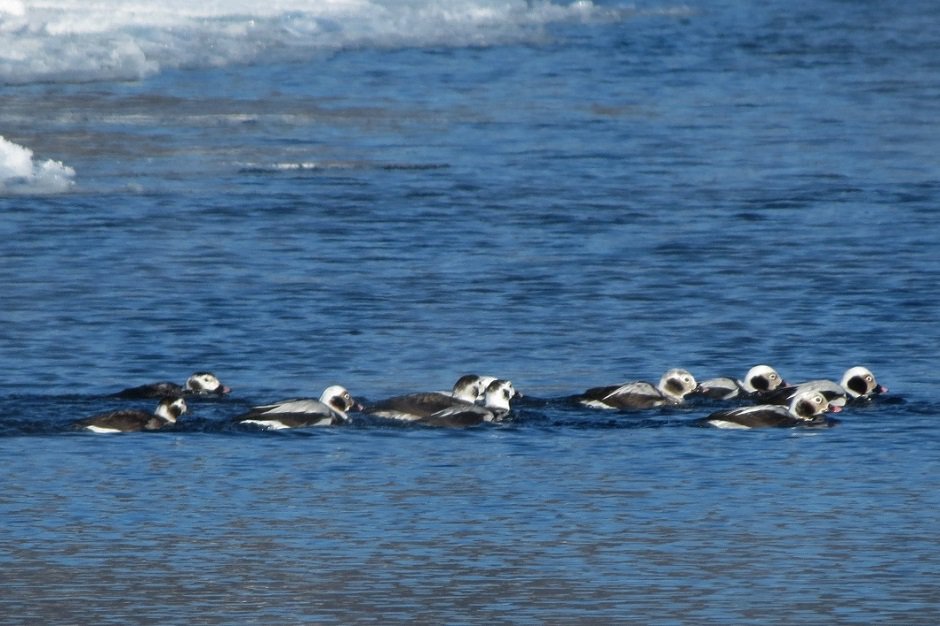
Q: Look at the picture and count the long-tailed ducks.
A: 10